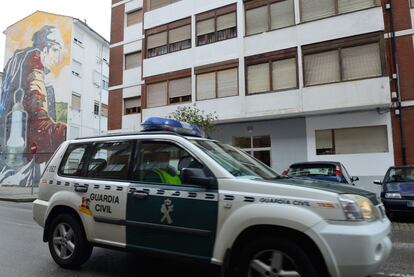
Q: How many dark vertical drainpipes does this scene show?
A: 1